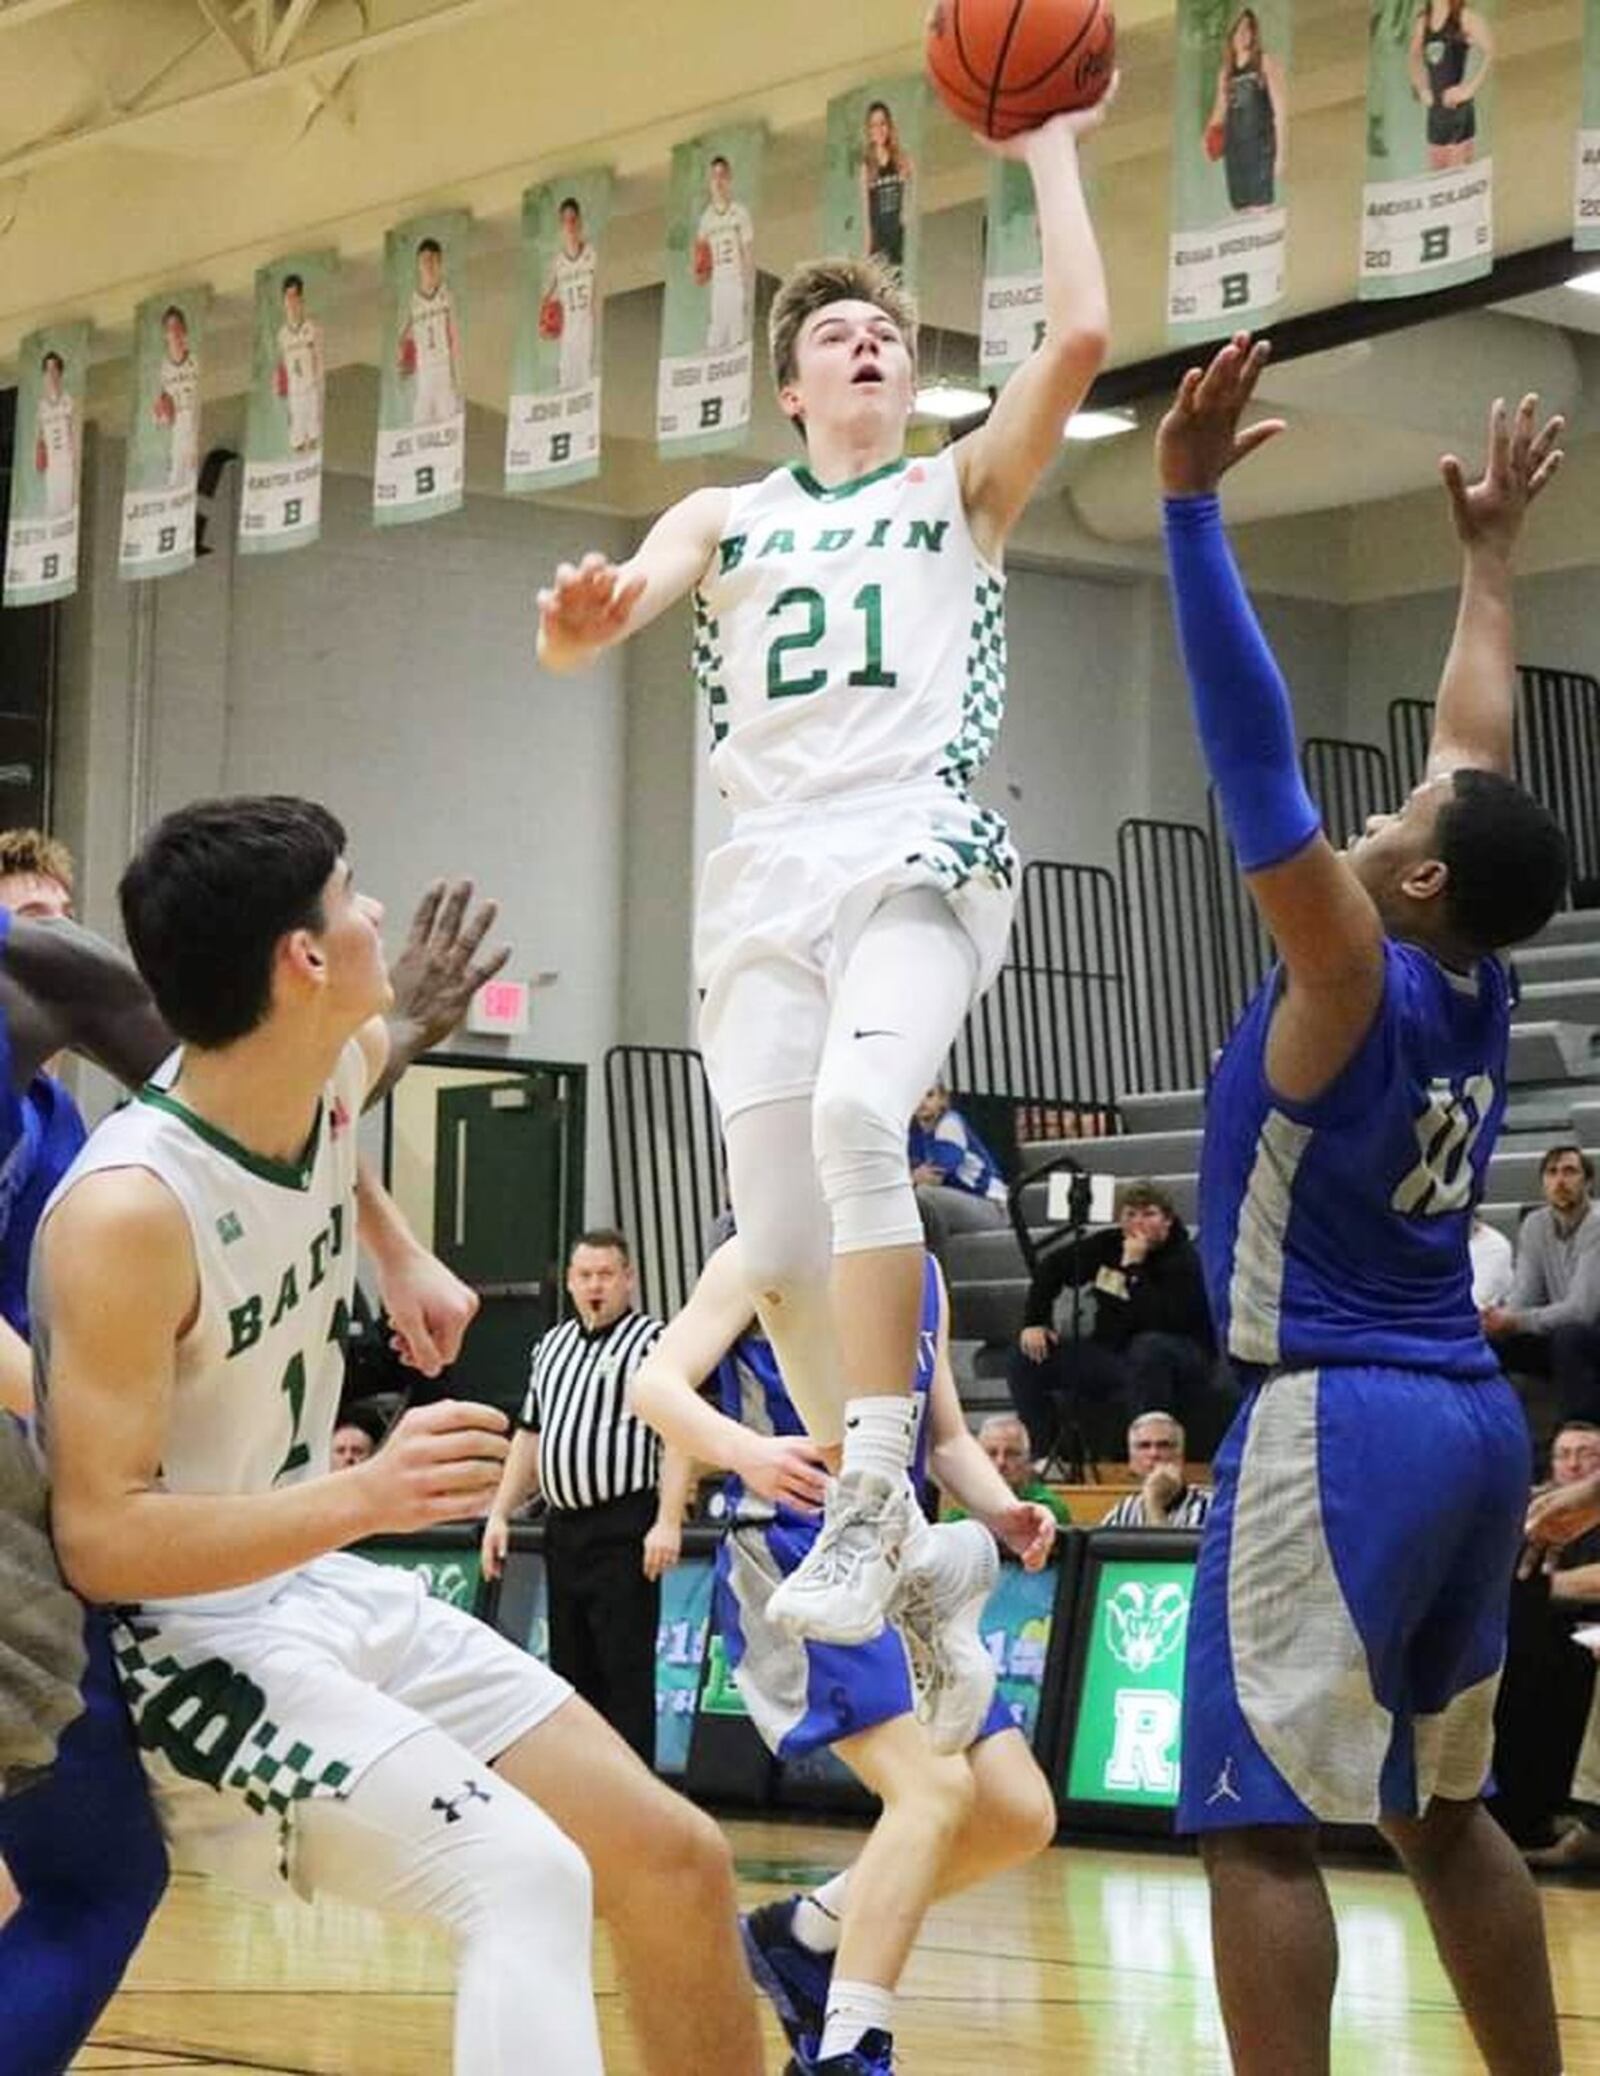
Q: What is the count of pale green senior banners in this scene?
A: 11